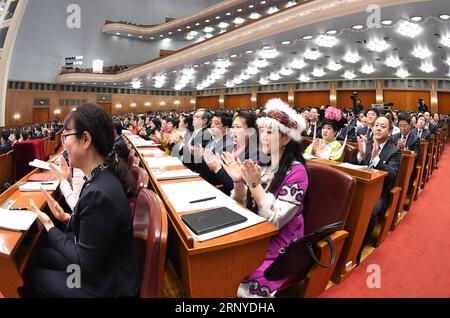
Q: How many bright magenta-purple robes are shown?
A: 1